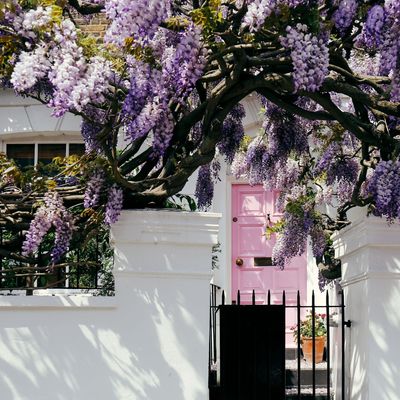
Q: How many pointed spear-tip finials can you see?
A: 9